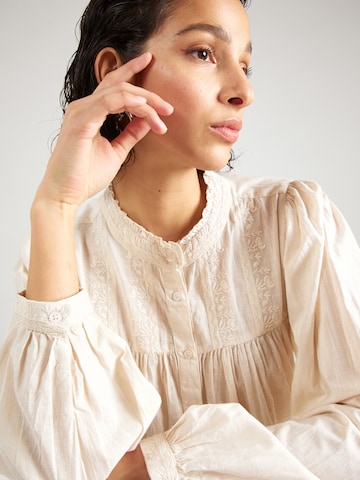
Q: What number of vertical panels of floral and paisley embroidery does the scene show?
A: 4